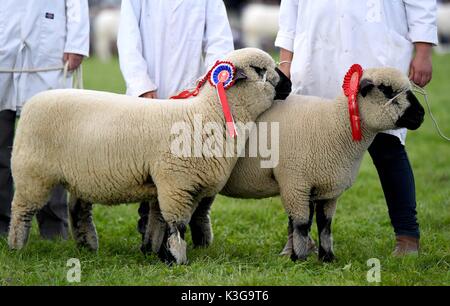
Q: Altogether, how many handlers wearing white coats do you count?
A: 3